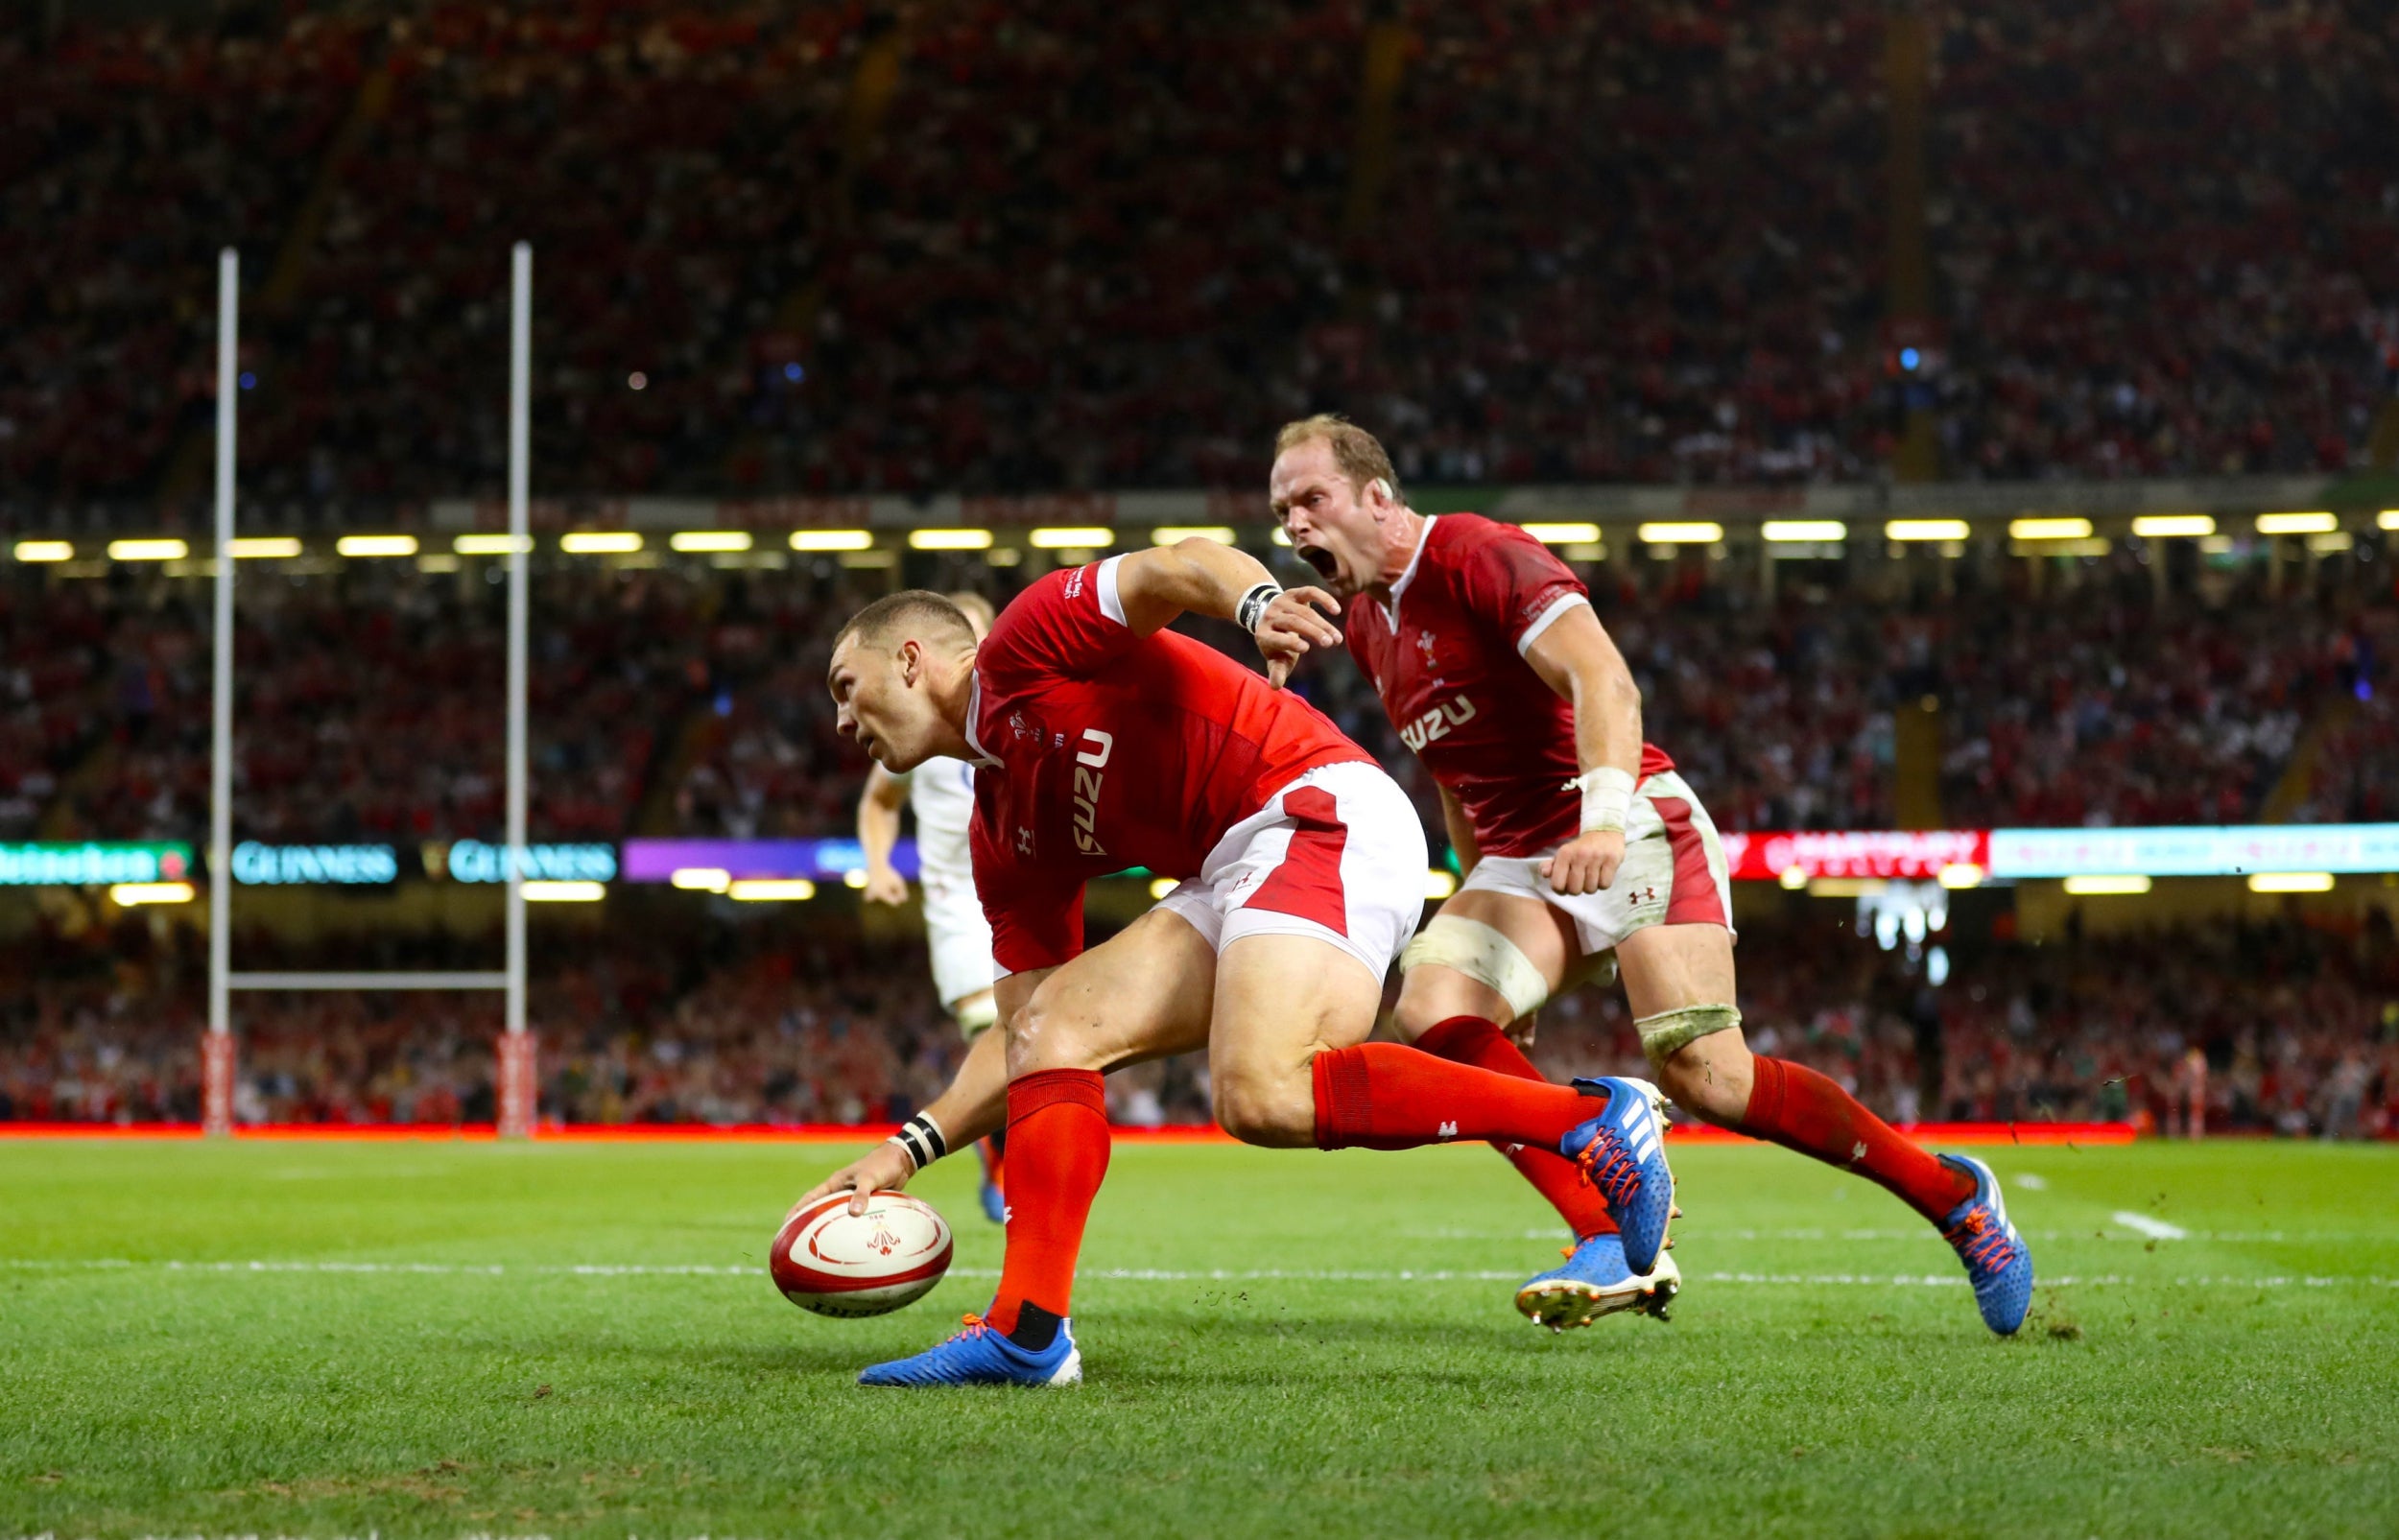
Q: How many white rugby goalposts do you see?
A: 2